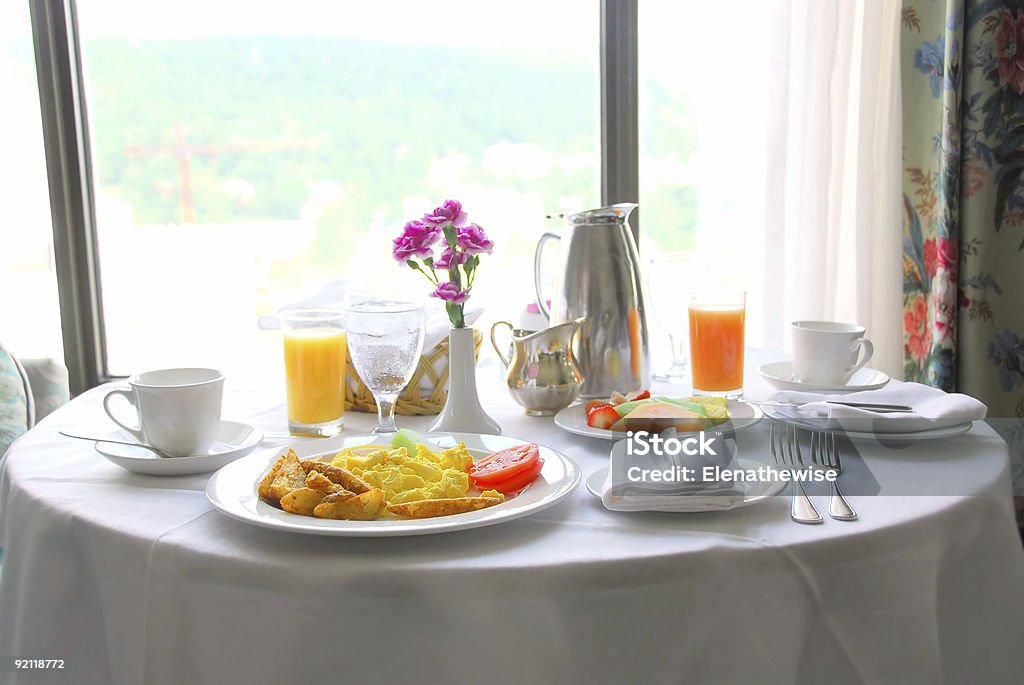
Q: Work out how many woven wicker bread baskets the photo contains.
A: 1